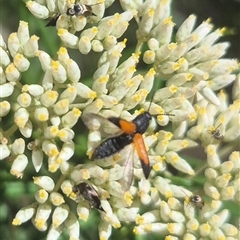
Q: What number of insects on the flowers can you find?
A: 5